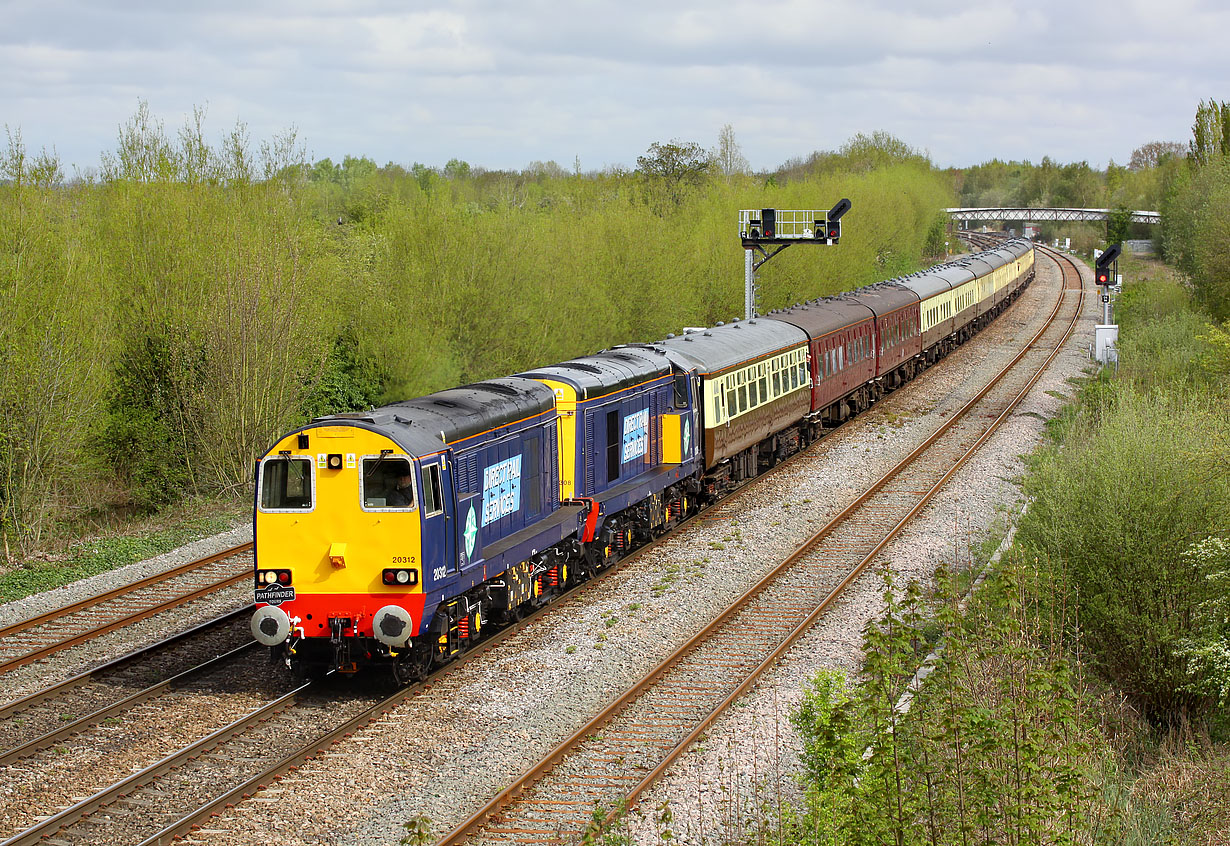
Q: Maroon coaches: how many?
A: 2